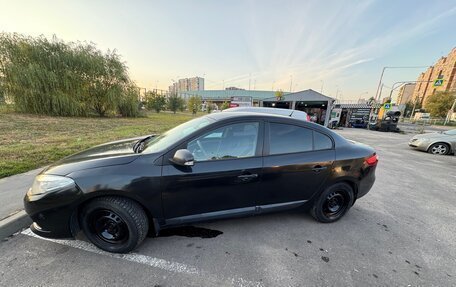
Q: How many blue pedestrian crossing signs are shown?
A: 2